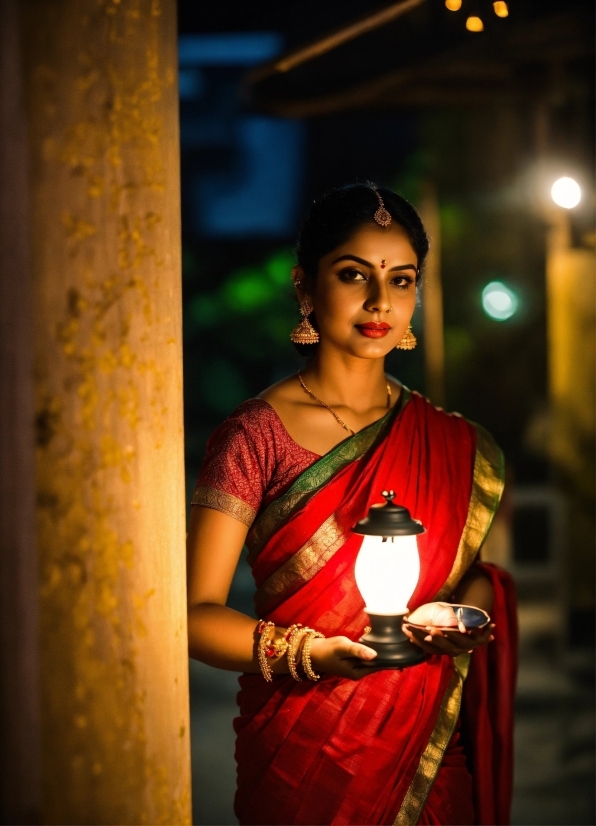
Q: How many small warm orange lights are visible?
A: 3